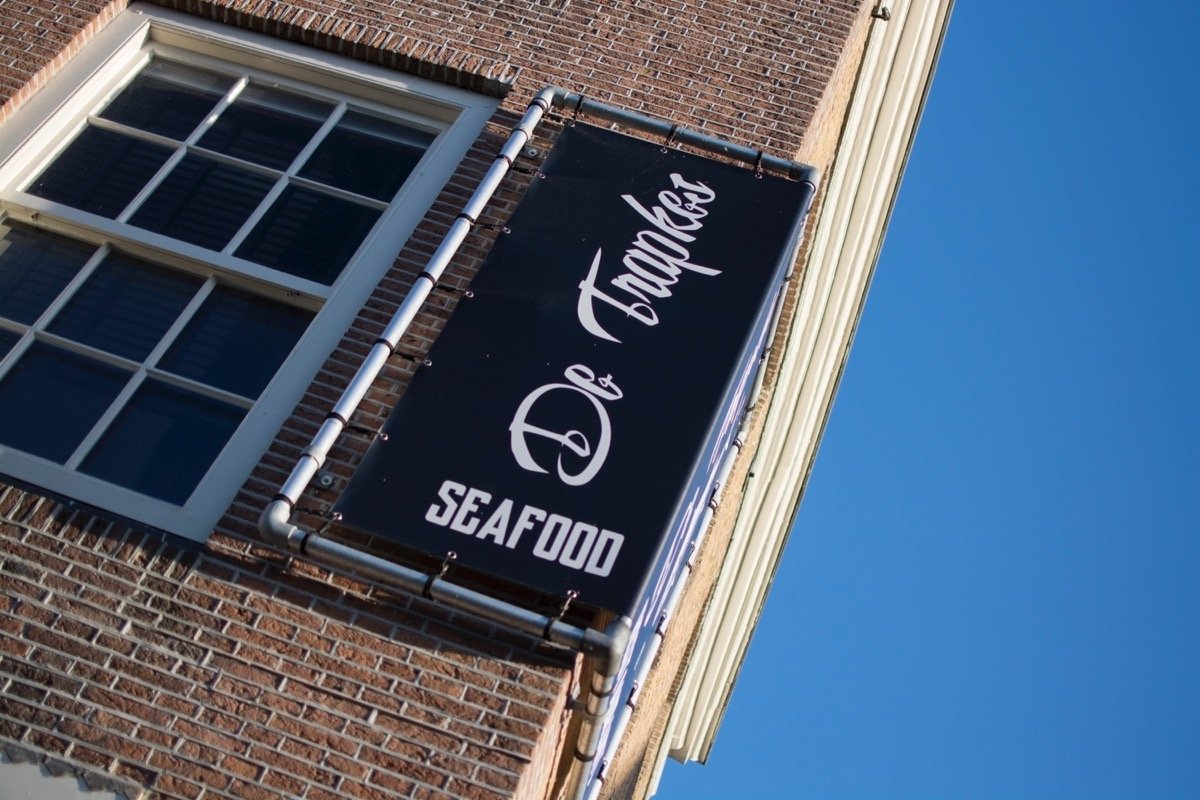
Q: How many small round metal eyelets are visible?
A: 11